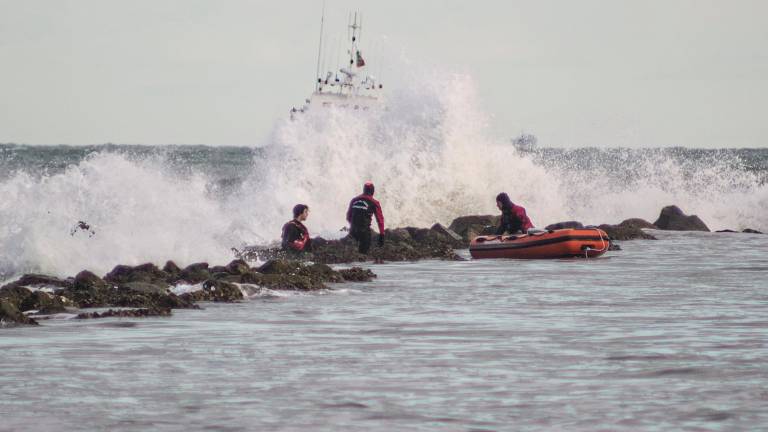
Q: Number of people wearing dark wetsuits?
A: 3